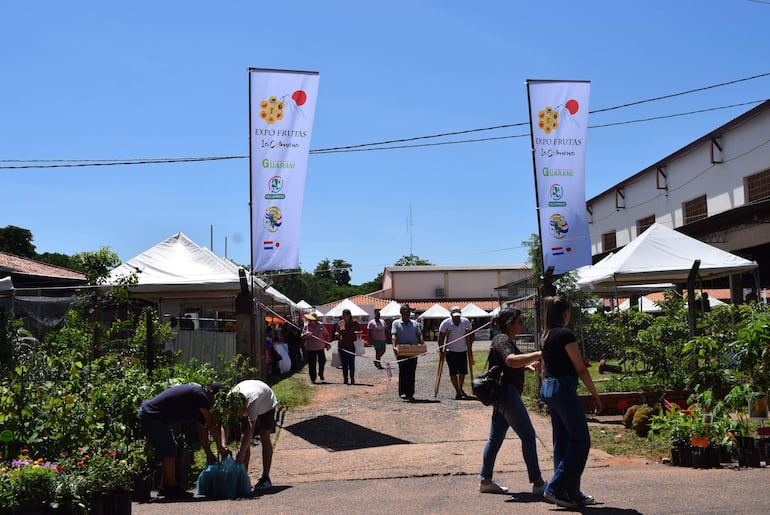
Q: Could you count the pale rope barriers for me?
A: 1